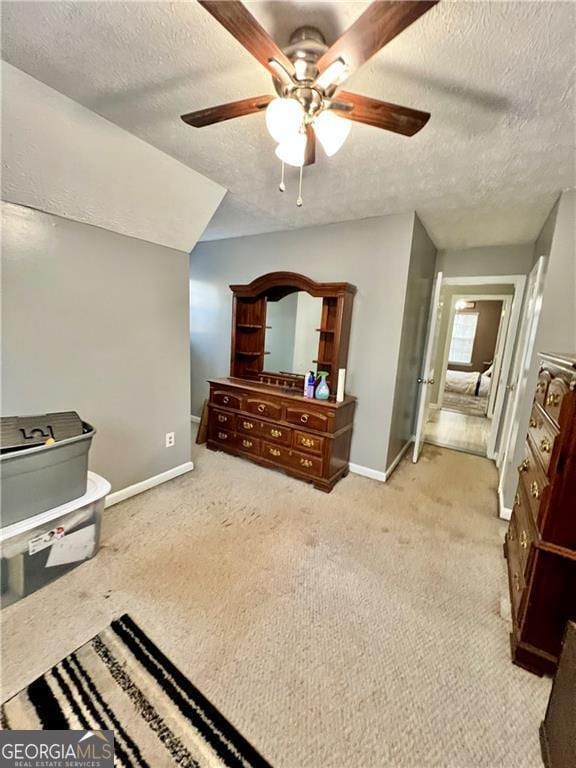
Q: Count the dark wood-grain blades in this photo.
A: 5